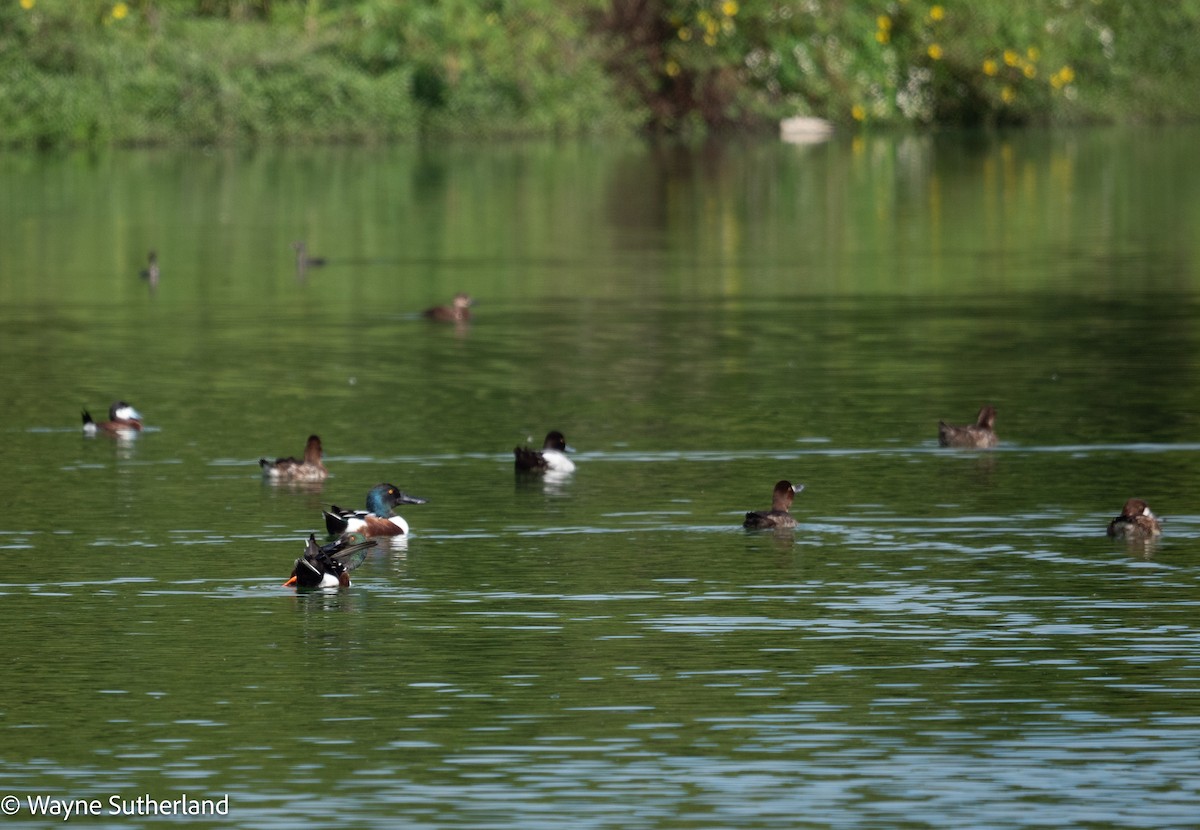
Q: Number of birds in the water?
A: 11